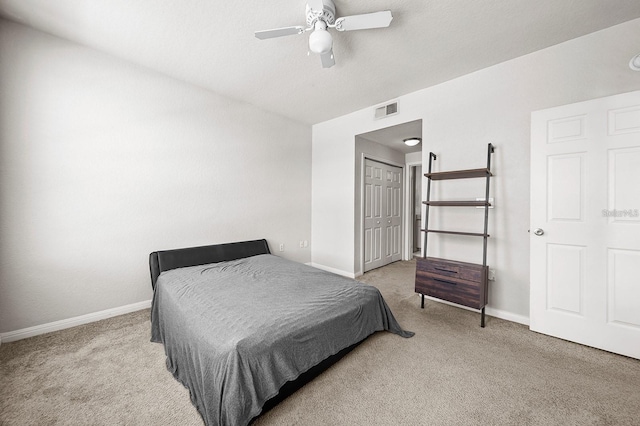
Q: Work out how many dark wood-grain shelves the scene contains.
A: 3